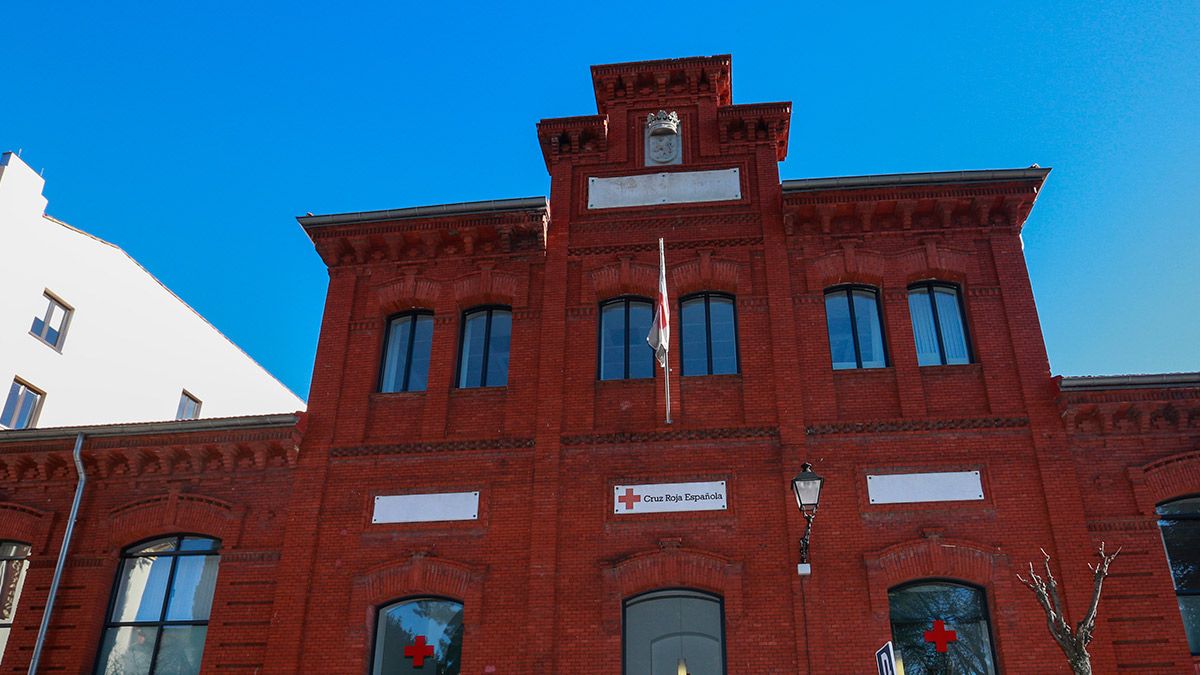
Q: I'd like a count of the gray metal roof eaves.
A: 4